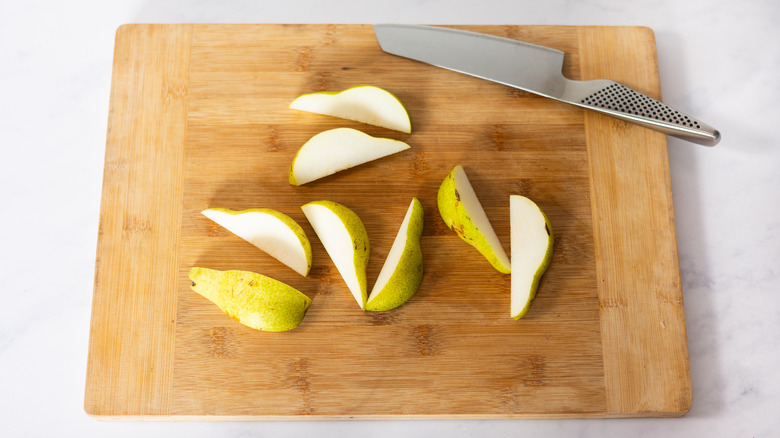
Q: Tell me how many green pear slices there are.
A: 8